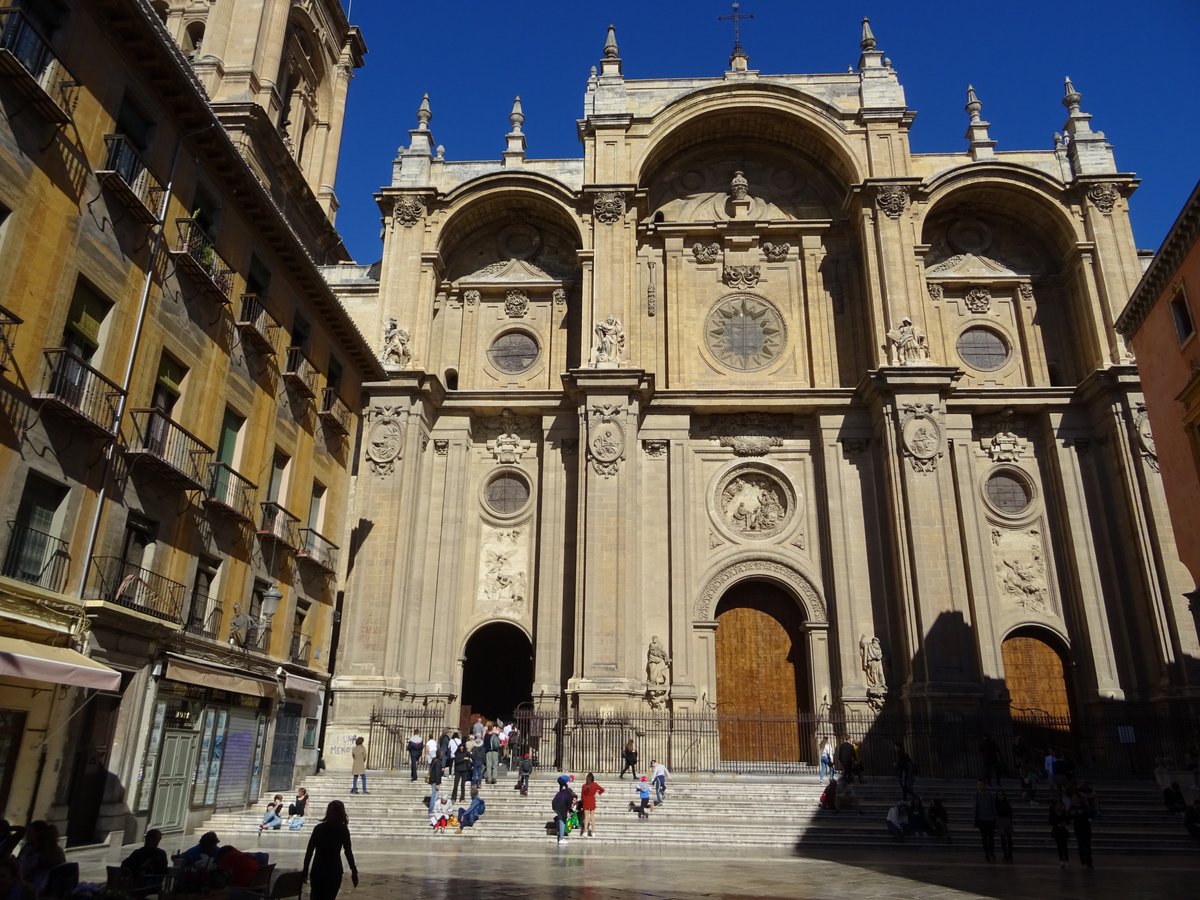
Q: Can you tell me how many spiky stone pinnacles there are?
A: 6